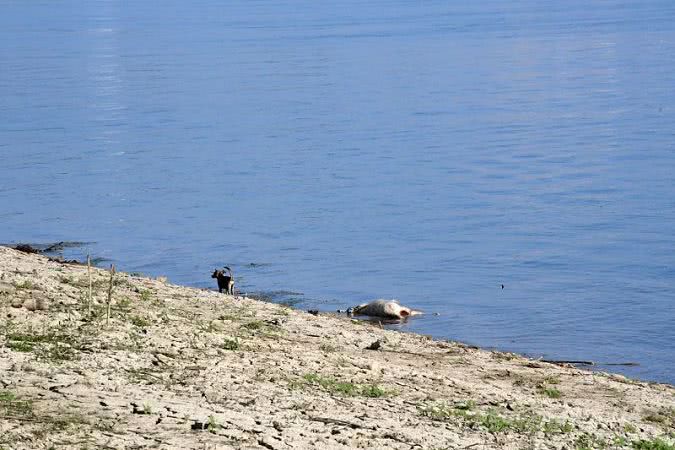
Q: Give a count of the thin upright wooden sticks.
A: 2